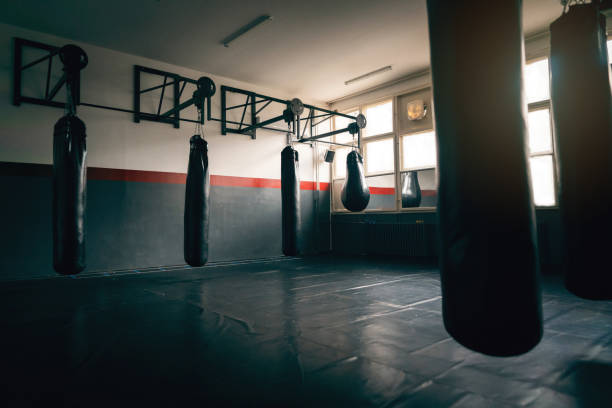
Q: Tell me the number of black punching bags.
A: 6